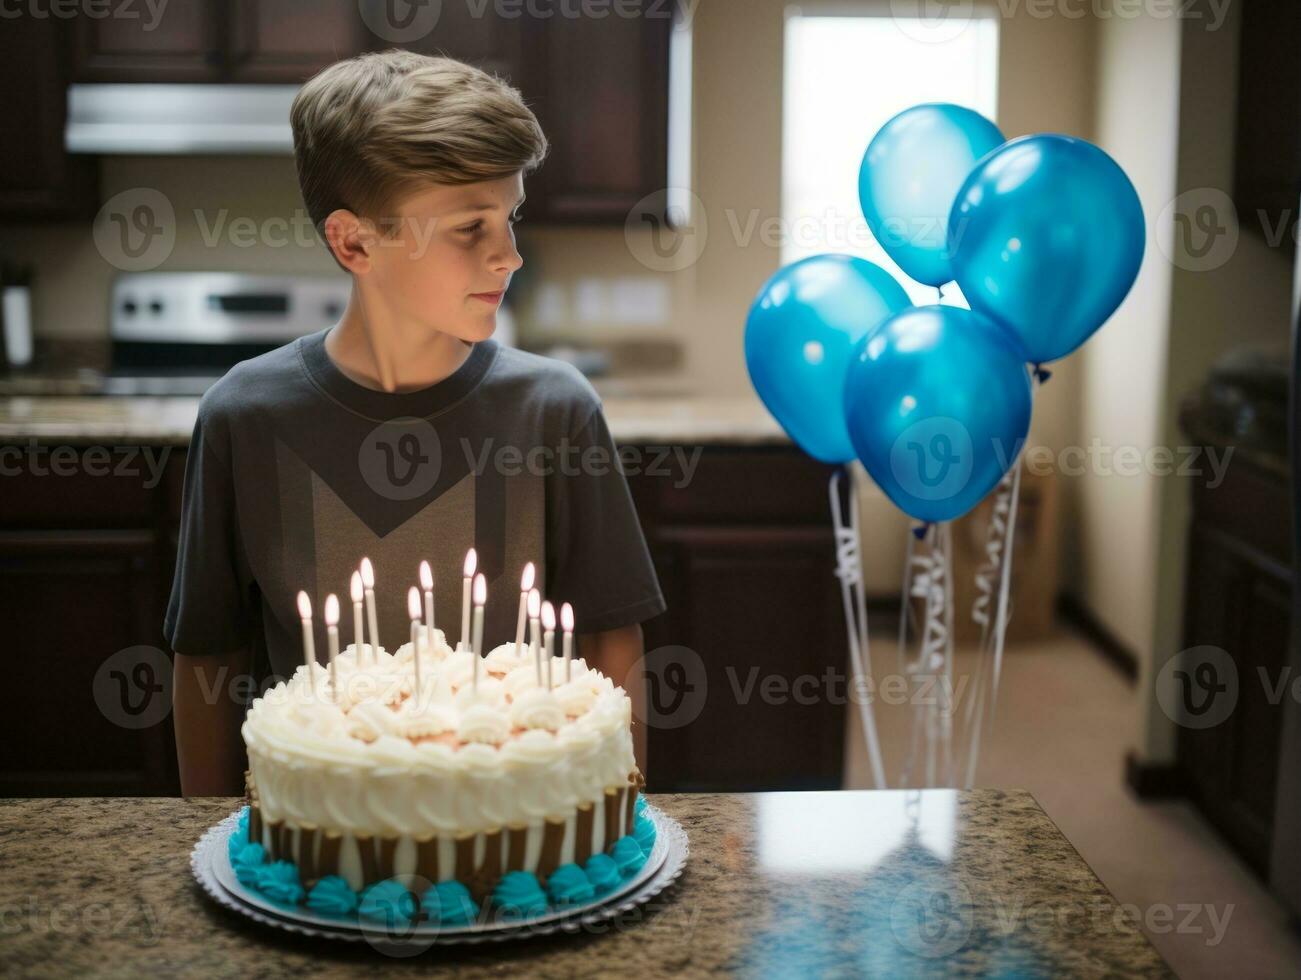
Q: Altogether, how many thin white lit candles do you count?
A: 12